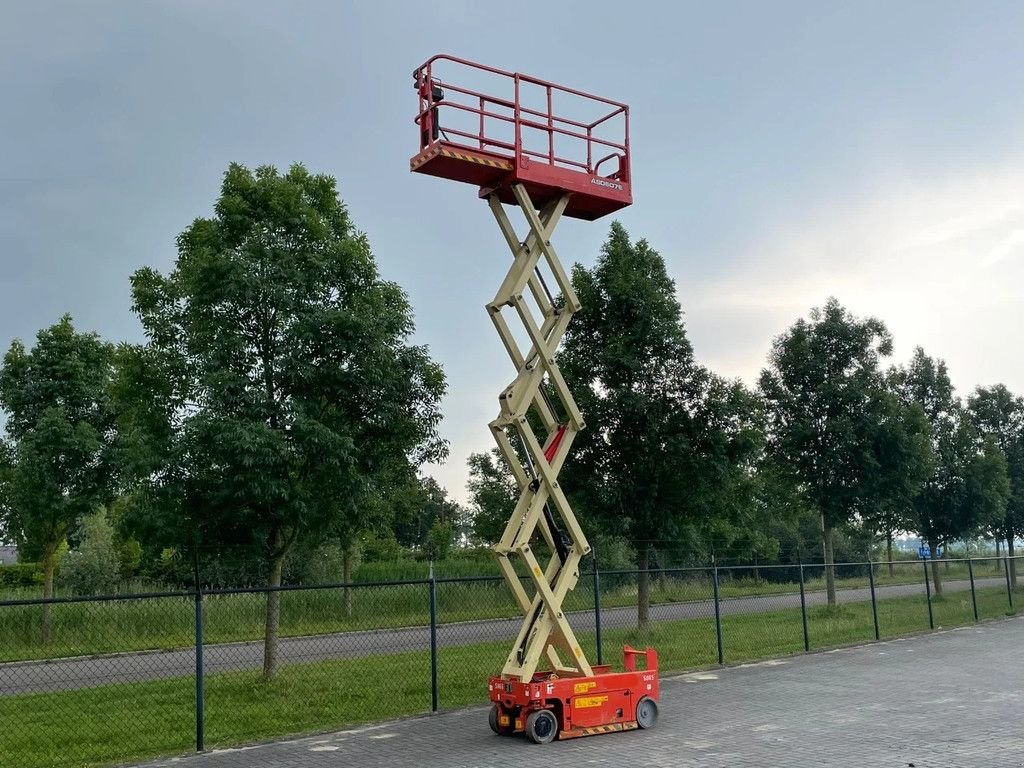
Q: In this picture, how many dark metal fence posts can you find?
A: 9